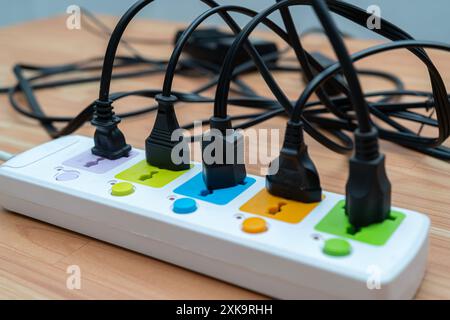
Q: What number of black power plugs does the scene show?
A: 5